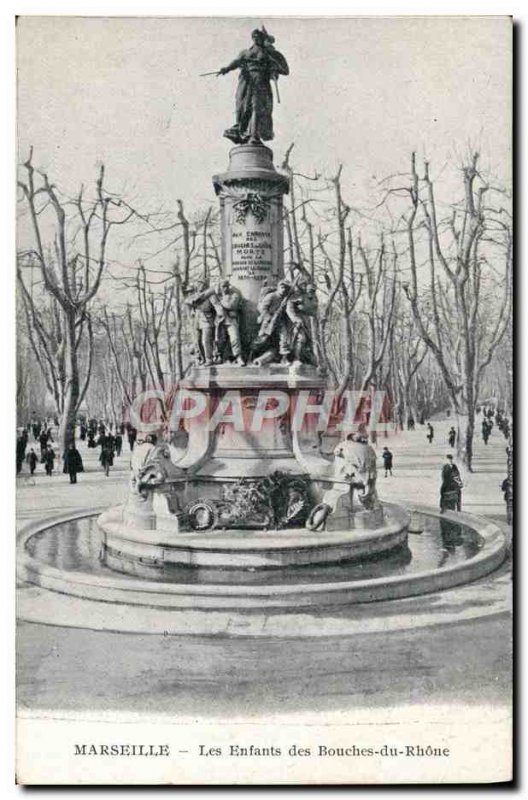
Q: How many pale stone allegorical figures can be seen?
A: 2